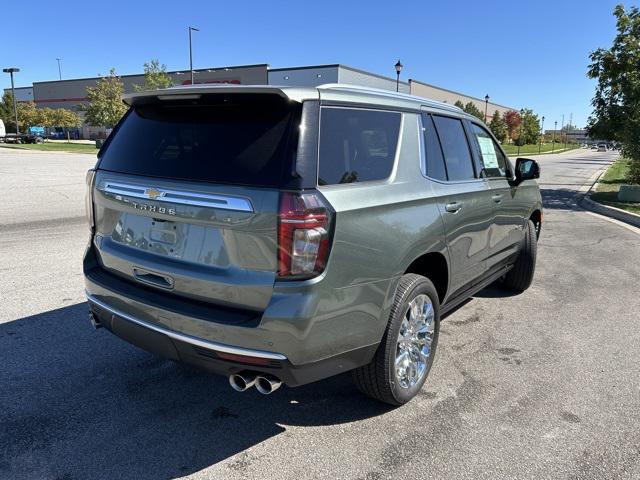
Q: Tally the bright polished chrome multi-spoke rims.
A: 1